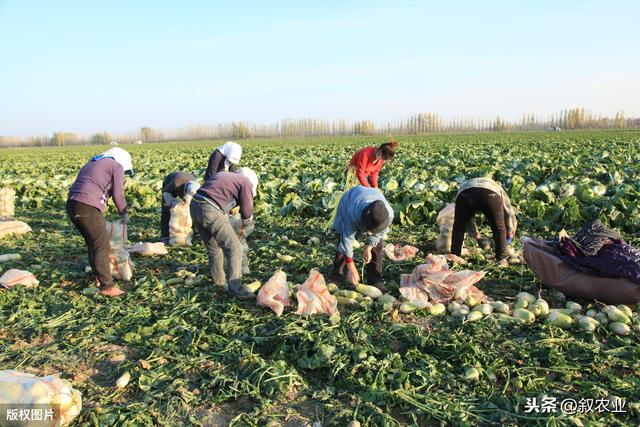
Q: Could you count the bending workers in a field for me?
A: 7